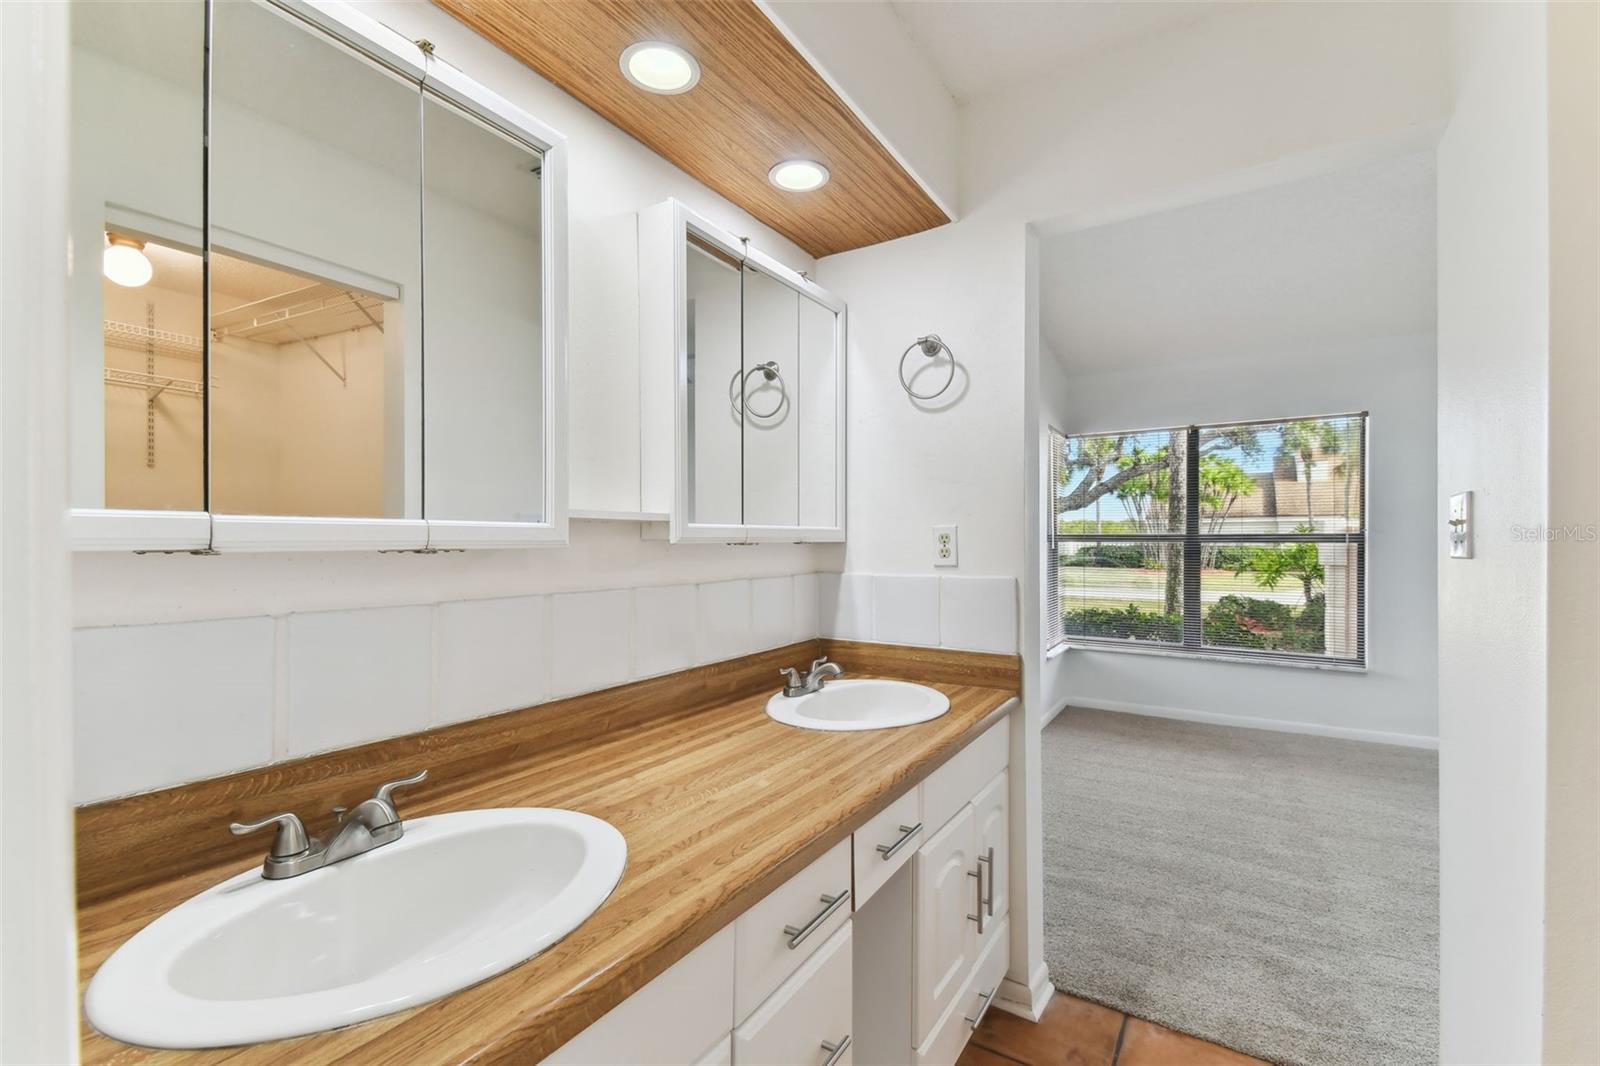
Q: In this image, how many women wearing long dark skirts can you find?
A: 0